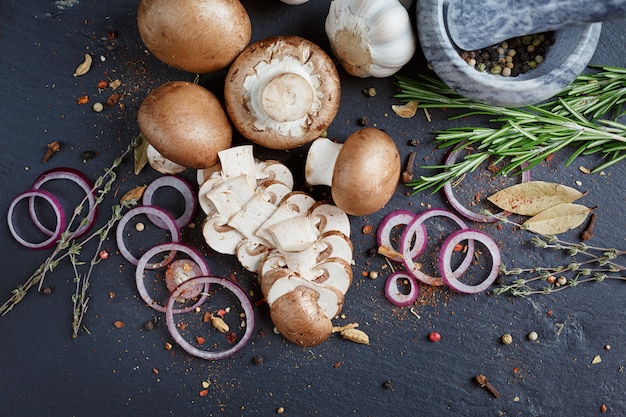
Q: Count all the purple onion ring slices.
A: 11